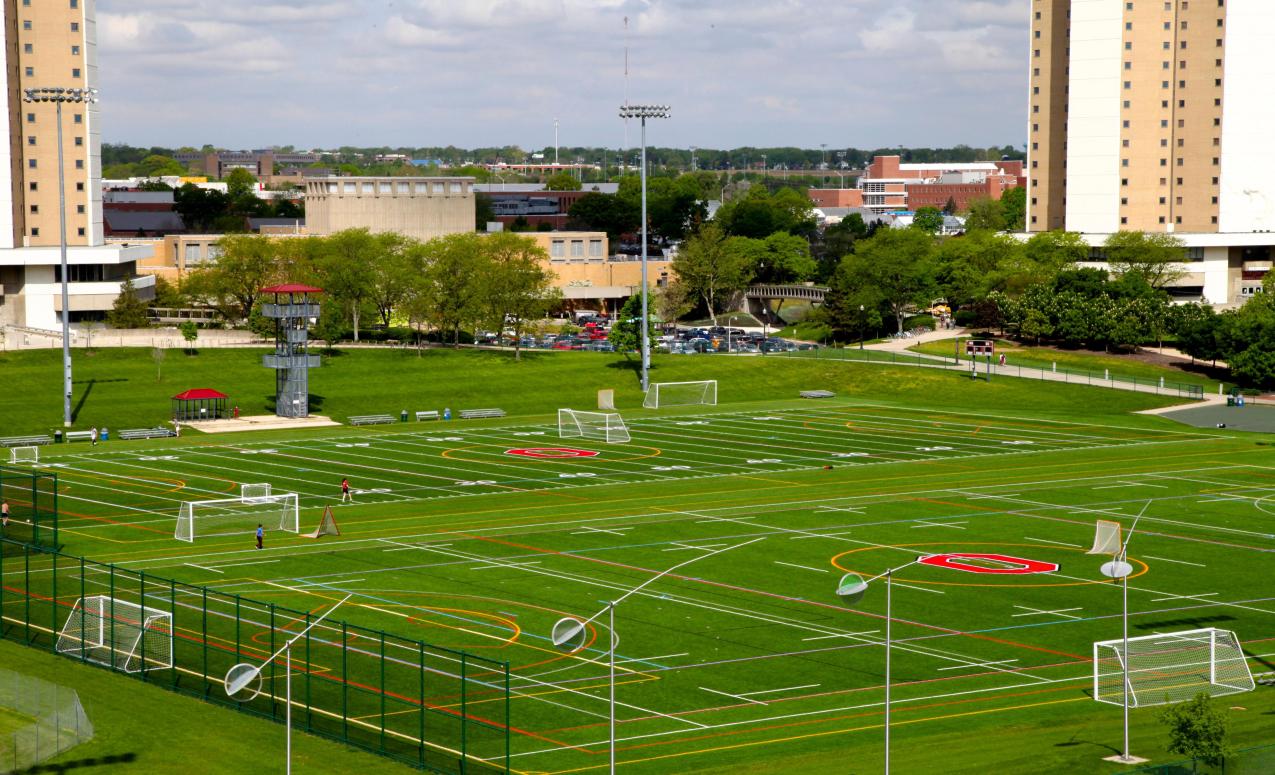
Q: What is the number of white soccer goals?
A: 7